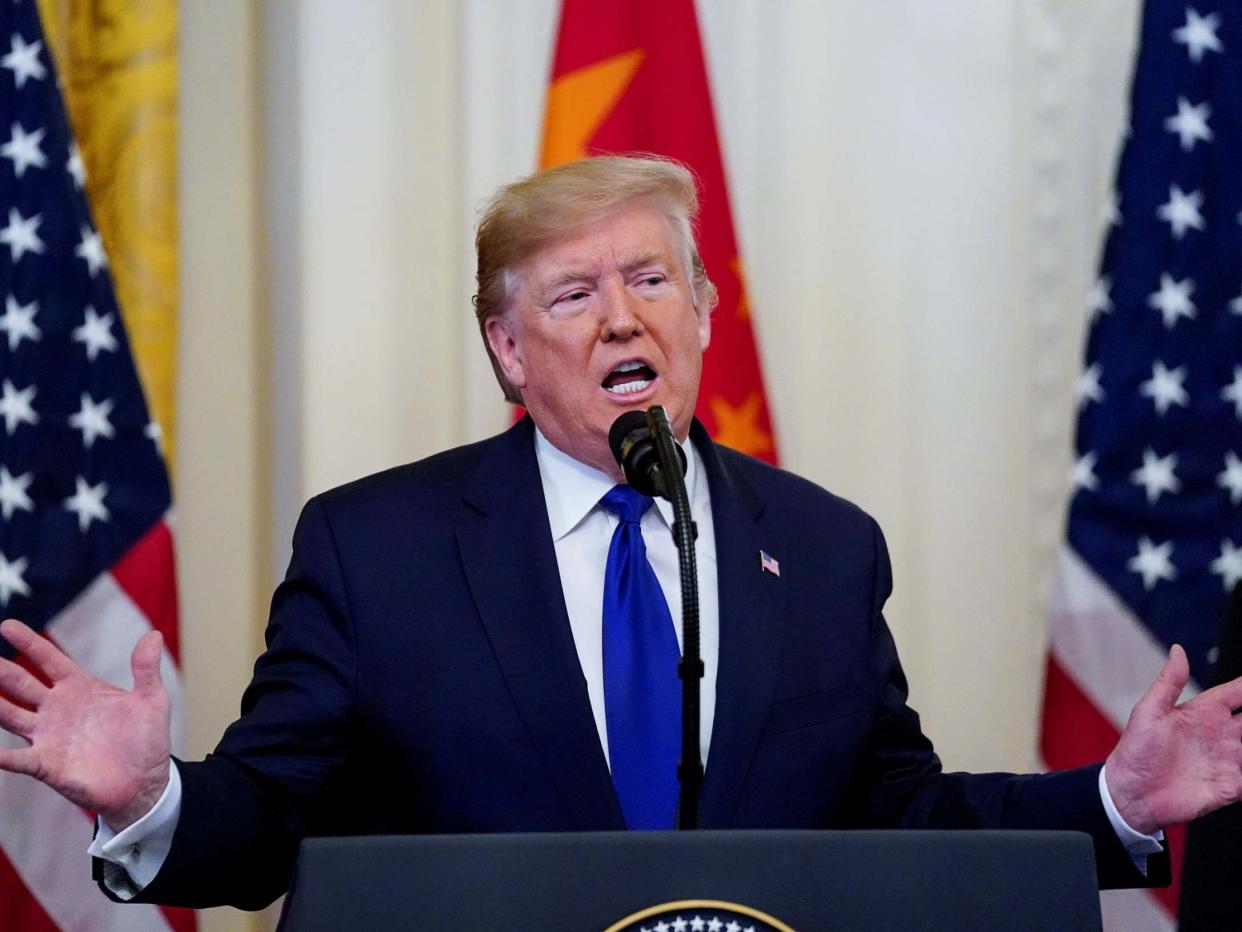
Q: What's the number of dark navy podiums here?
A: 1